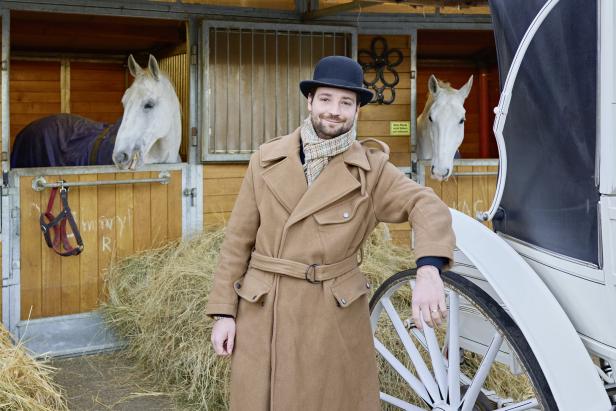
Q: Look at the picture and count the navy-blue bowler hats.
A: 1